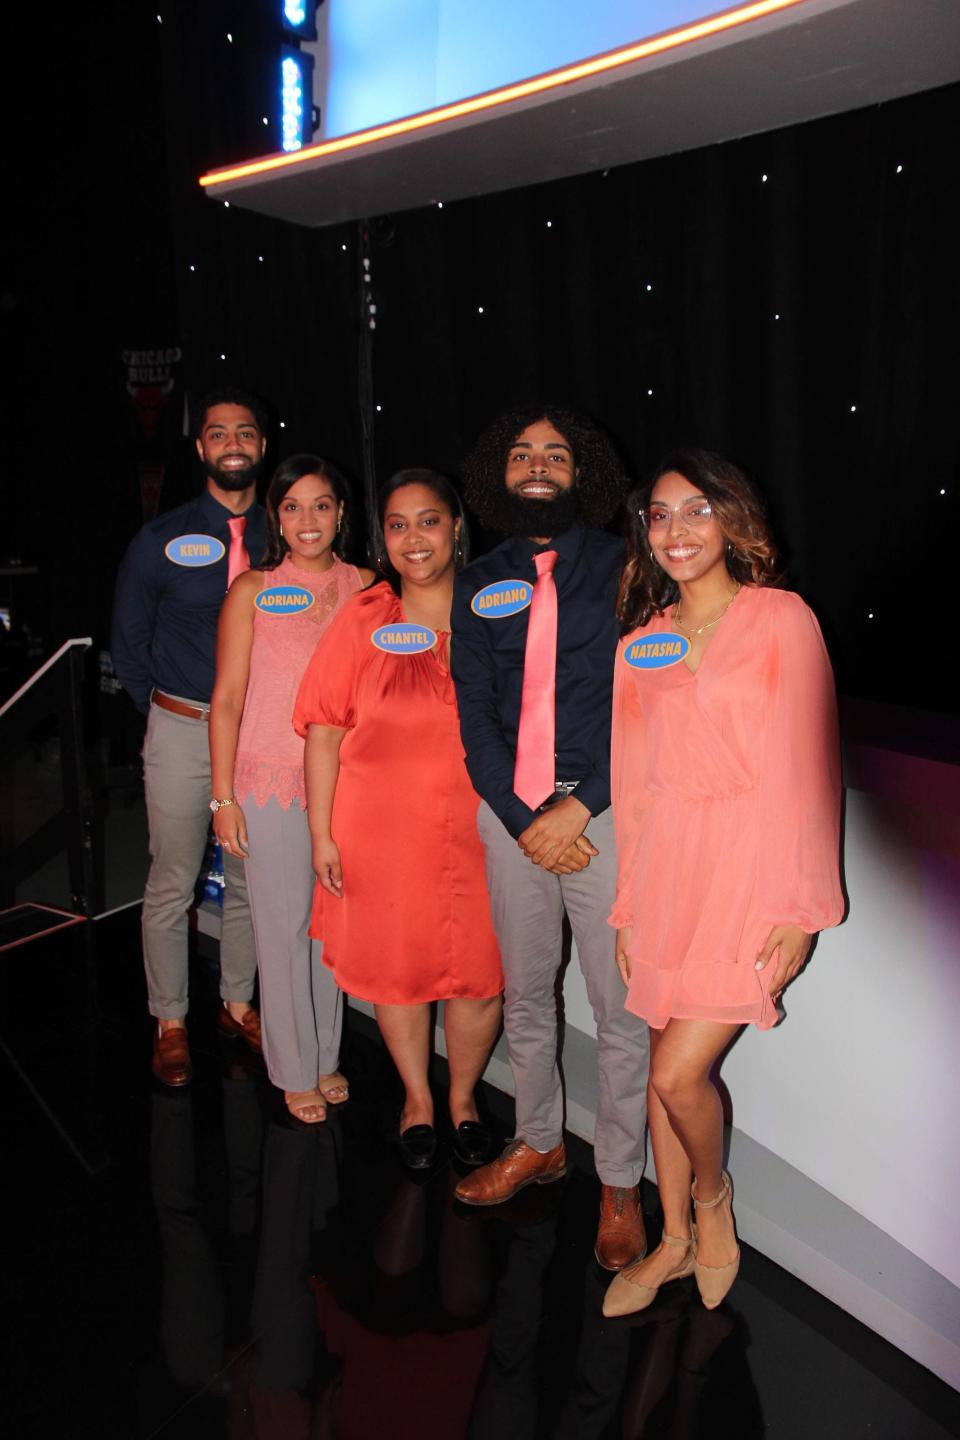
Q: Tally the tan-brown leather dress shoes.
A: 4